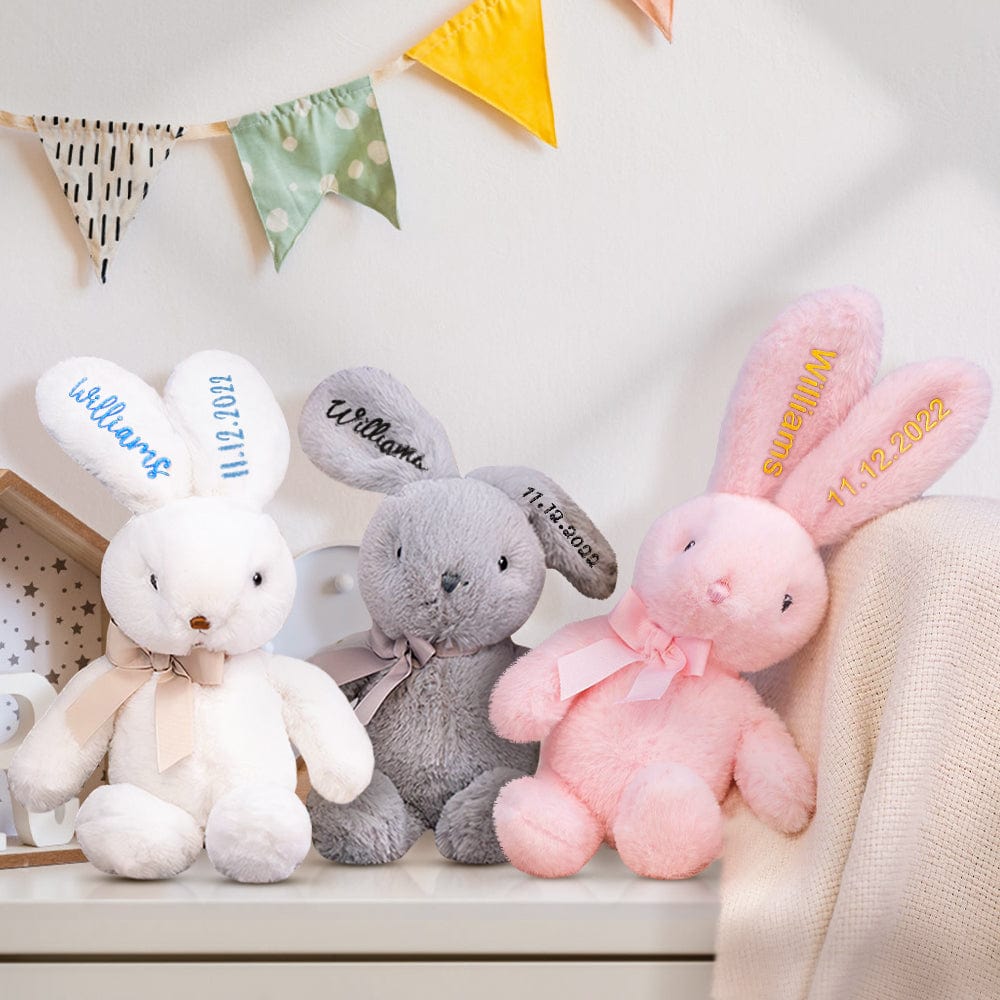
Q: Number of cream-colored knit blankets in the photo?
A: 1